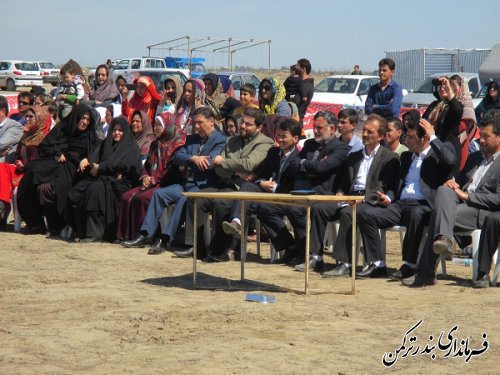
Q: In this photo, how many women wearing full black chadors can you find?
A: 2